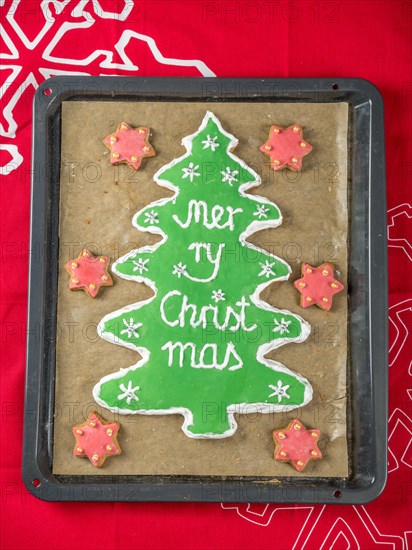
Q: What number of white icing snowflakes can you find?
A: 13